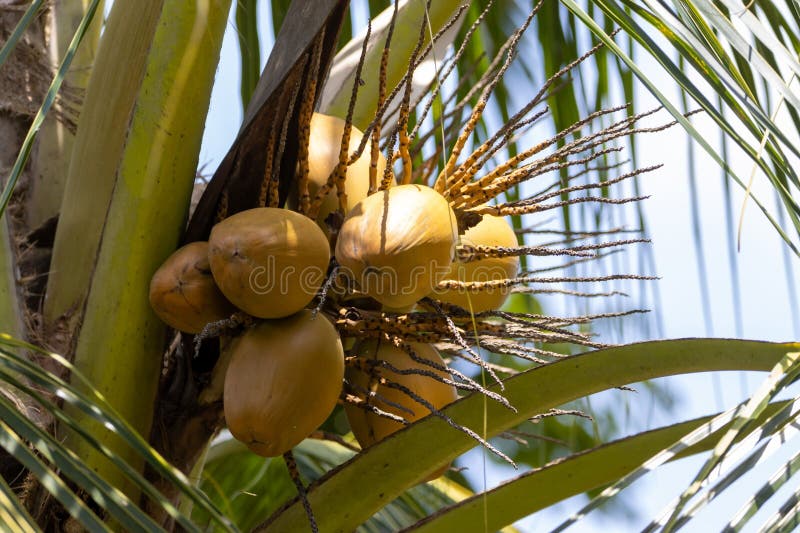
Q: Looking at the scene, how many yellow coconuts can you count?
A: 7